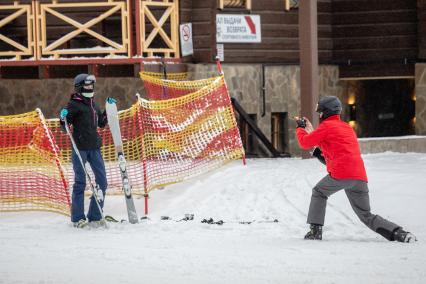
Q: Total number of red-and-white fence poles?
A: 3